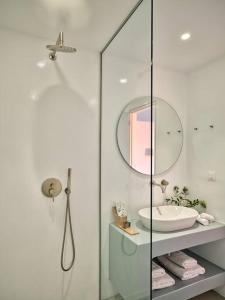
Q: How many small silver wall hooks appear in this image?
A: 2